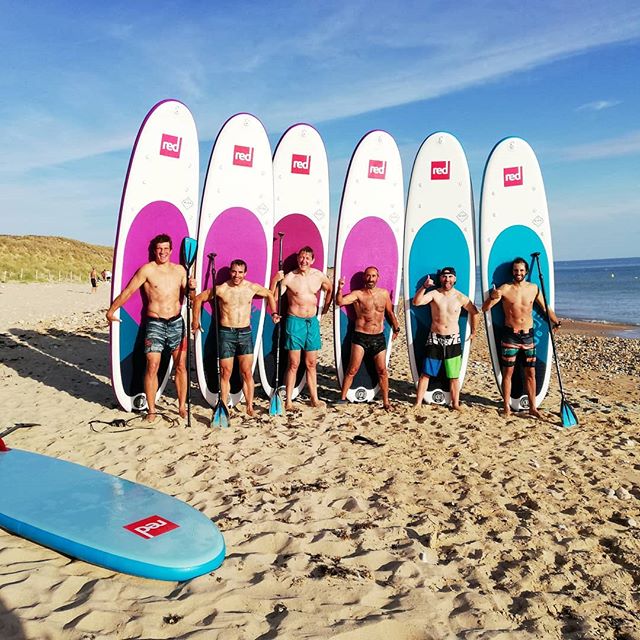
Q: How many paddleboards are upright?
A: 6